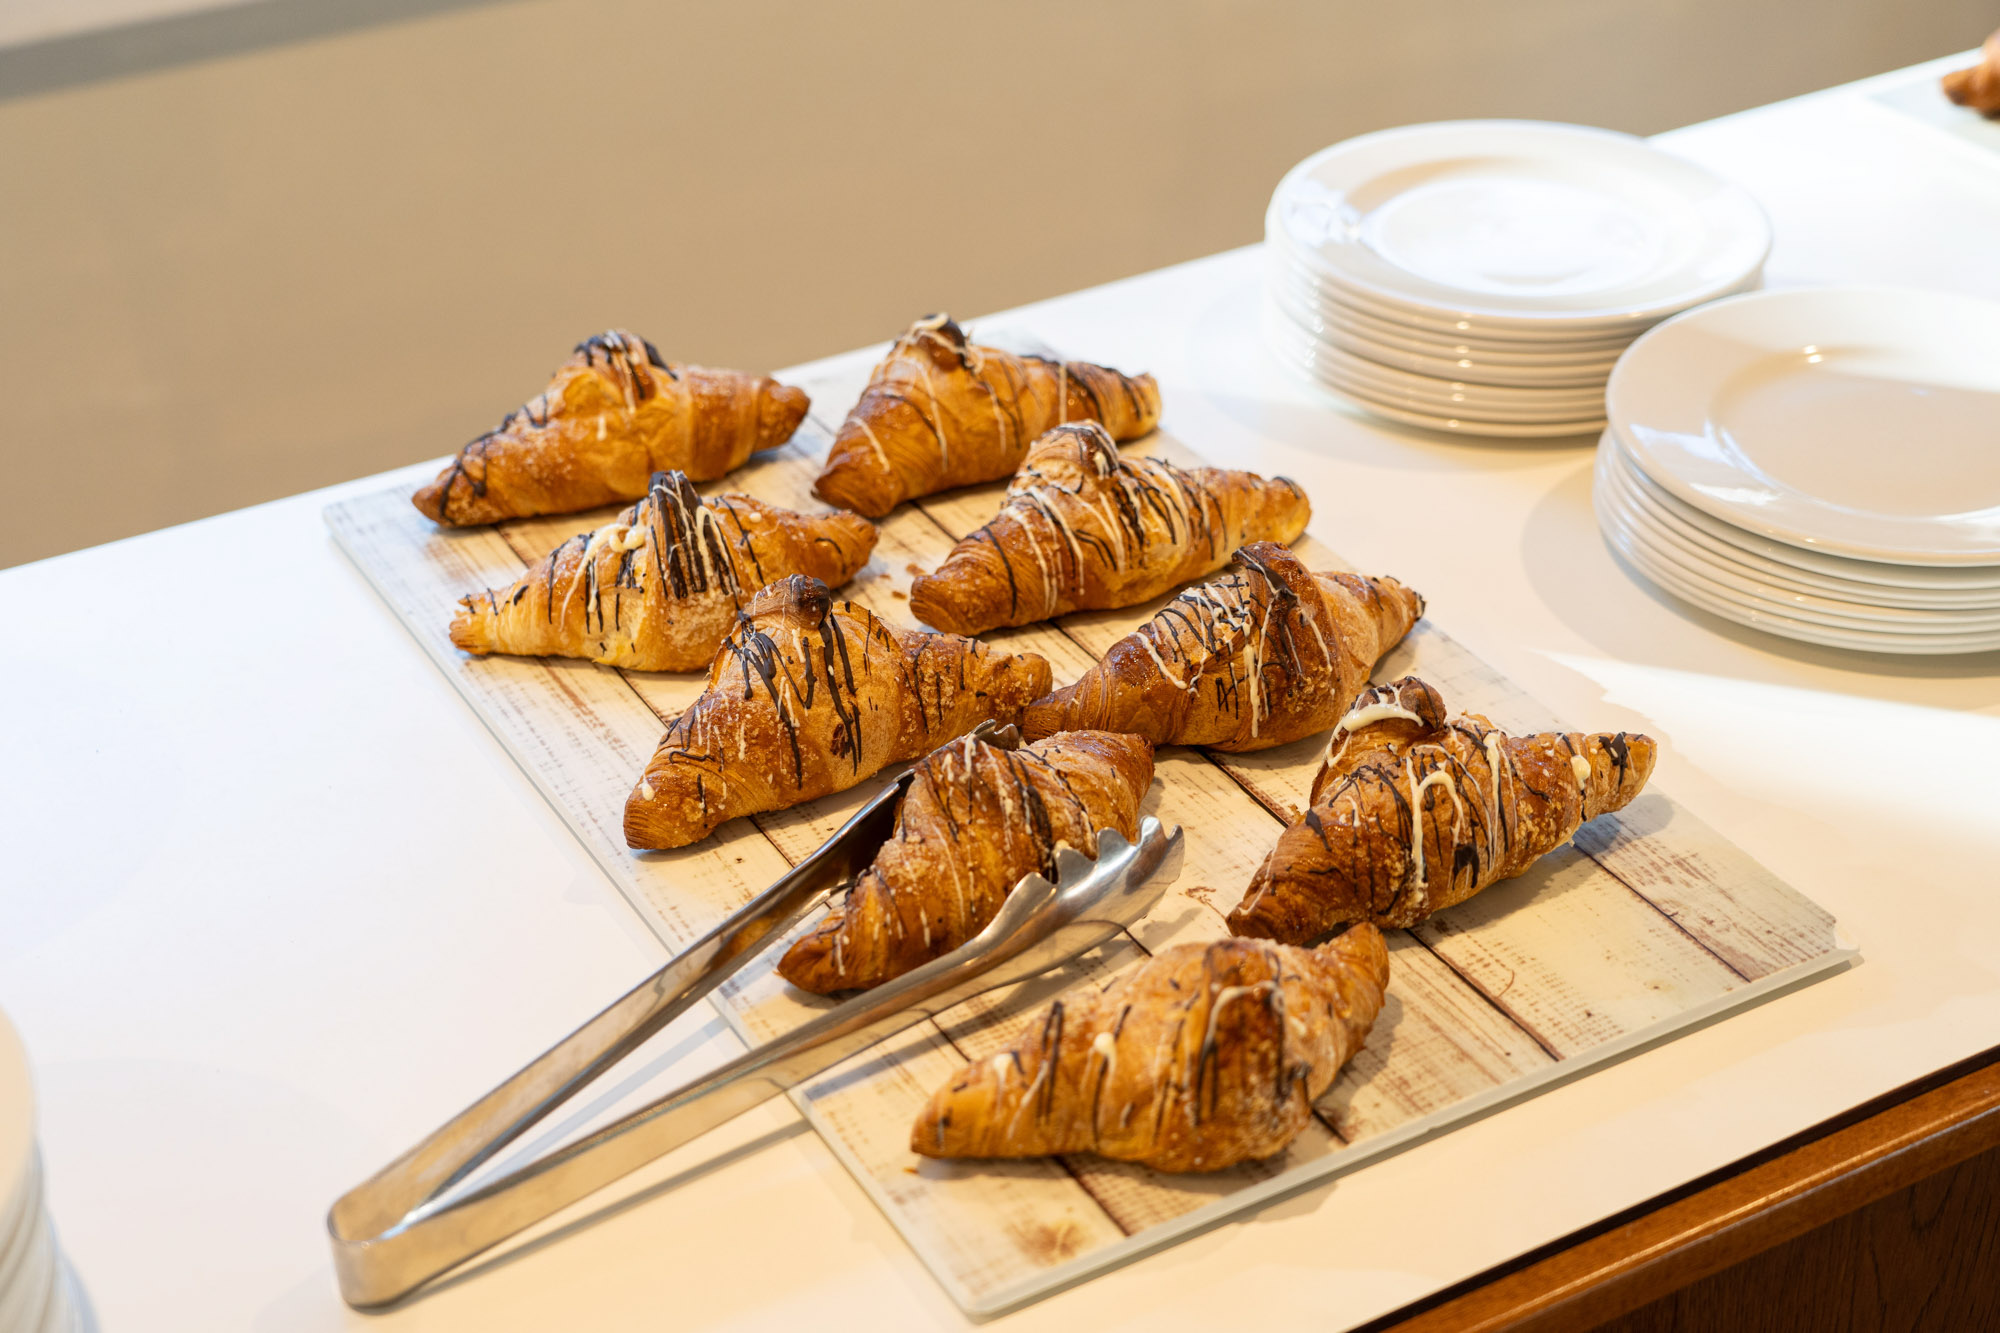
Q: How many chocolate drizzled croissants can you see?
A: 9